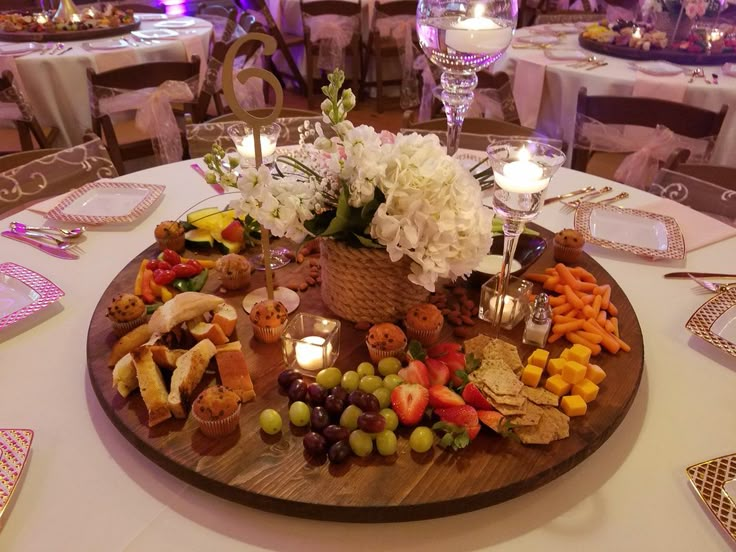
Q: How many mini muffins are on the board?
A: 8